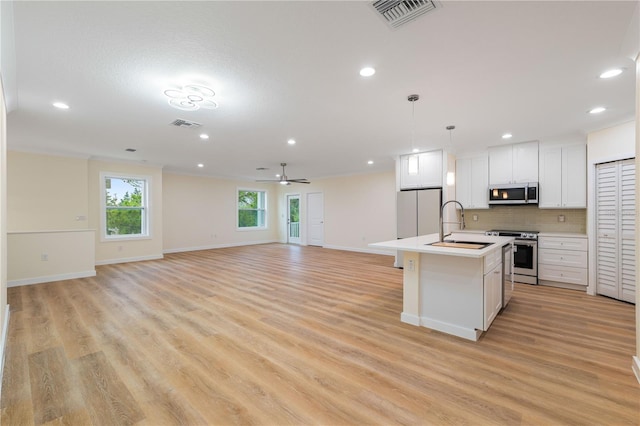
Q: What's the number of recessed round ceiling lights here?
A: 11